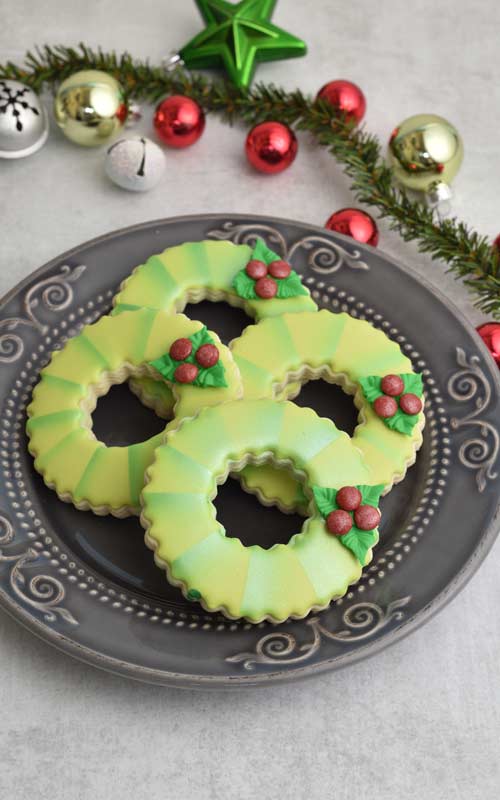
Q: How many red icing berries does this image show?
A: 12